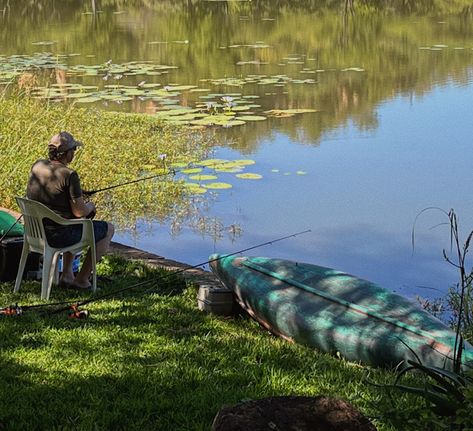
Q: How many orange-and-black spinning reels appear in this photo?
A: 2